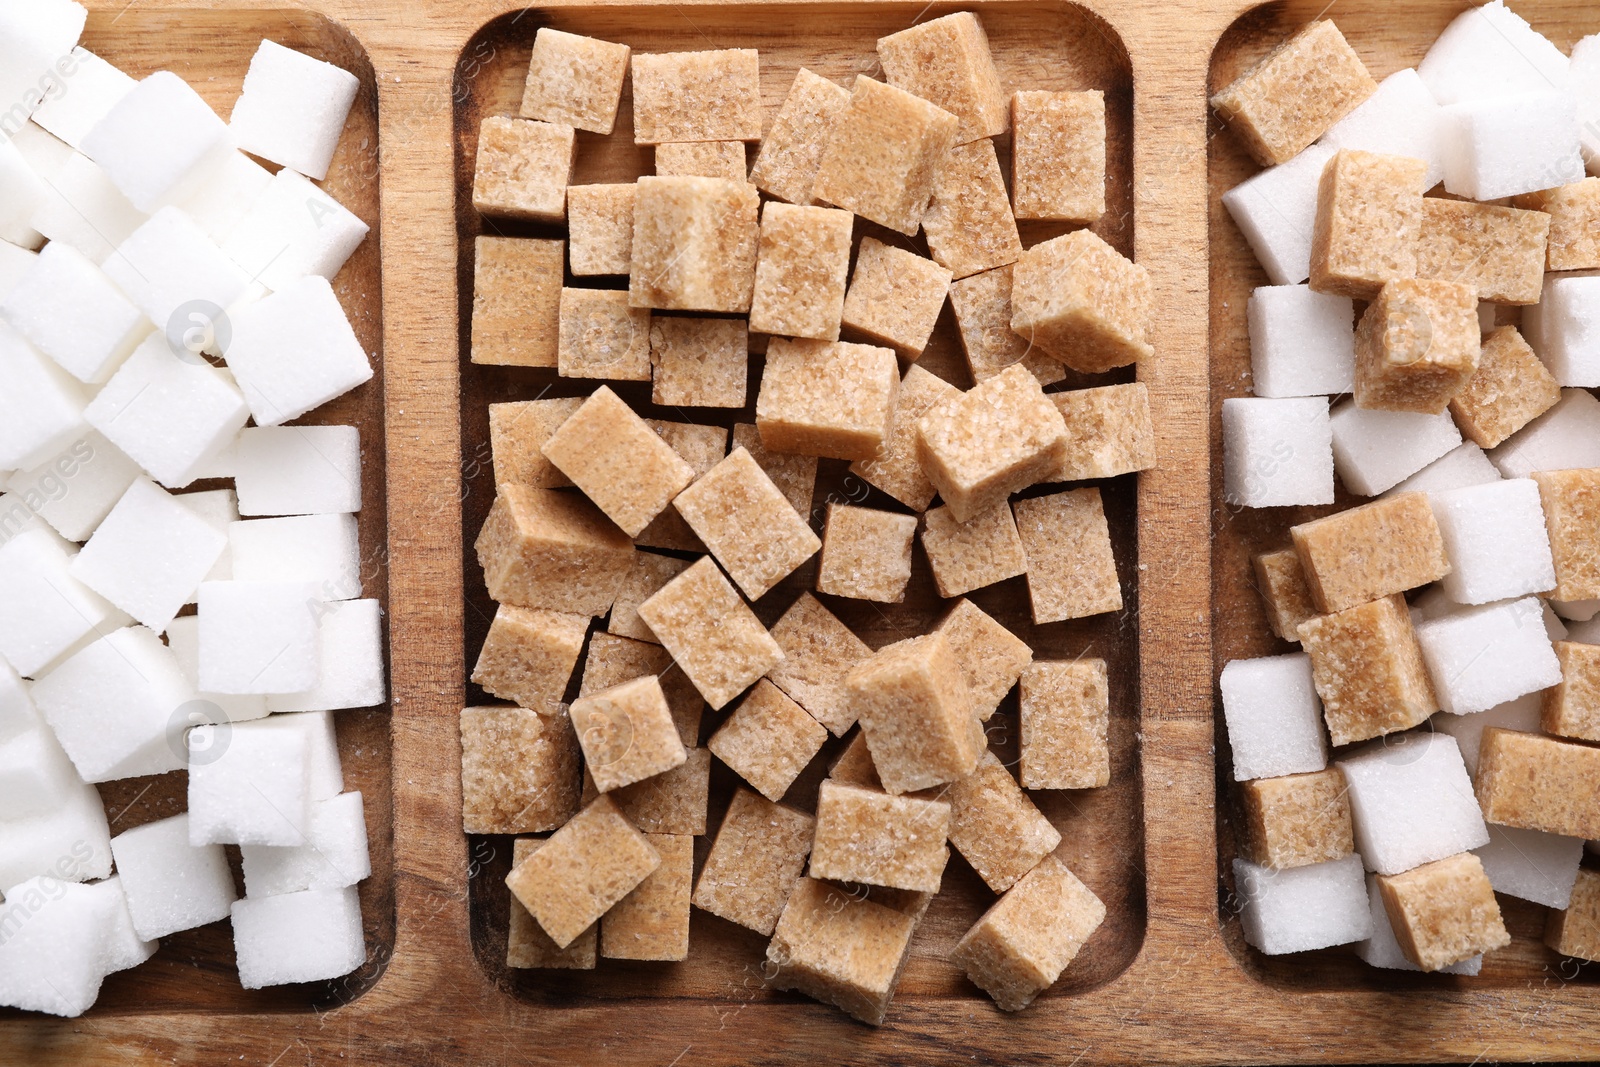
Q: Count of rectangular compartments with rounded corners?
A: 3